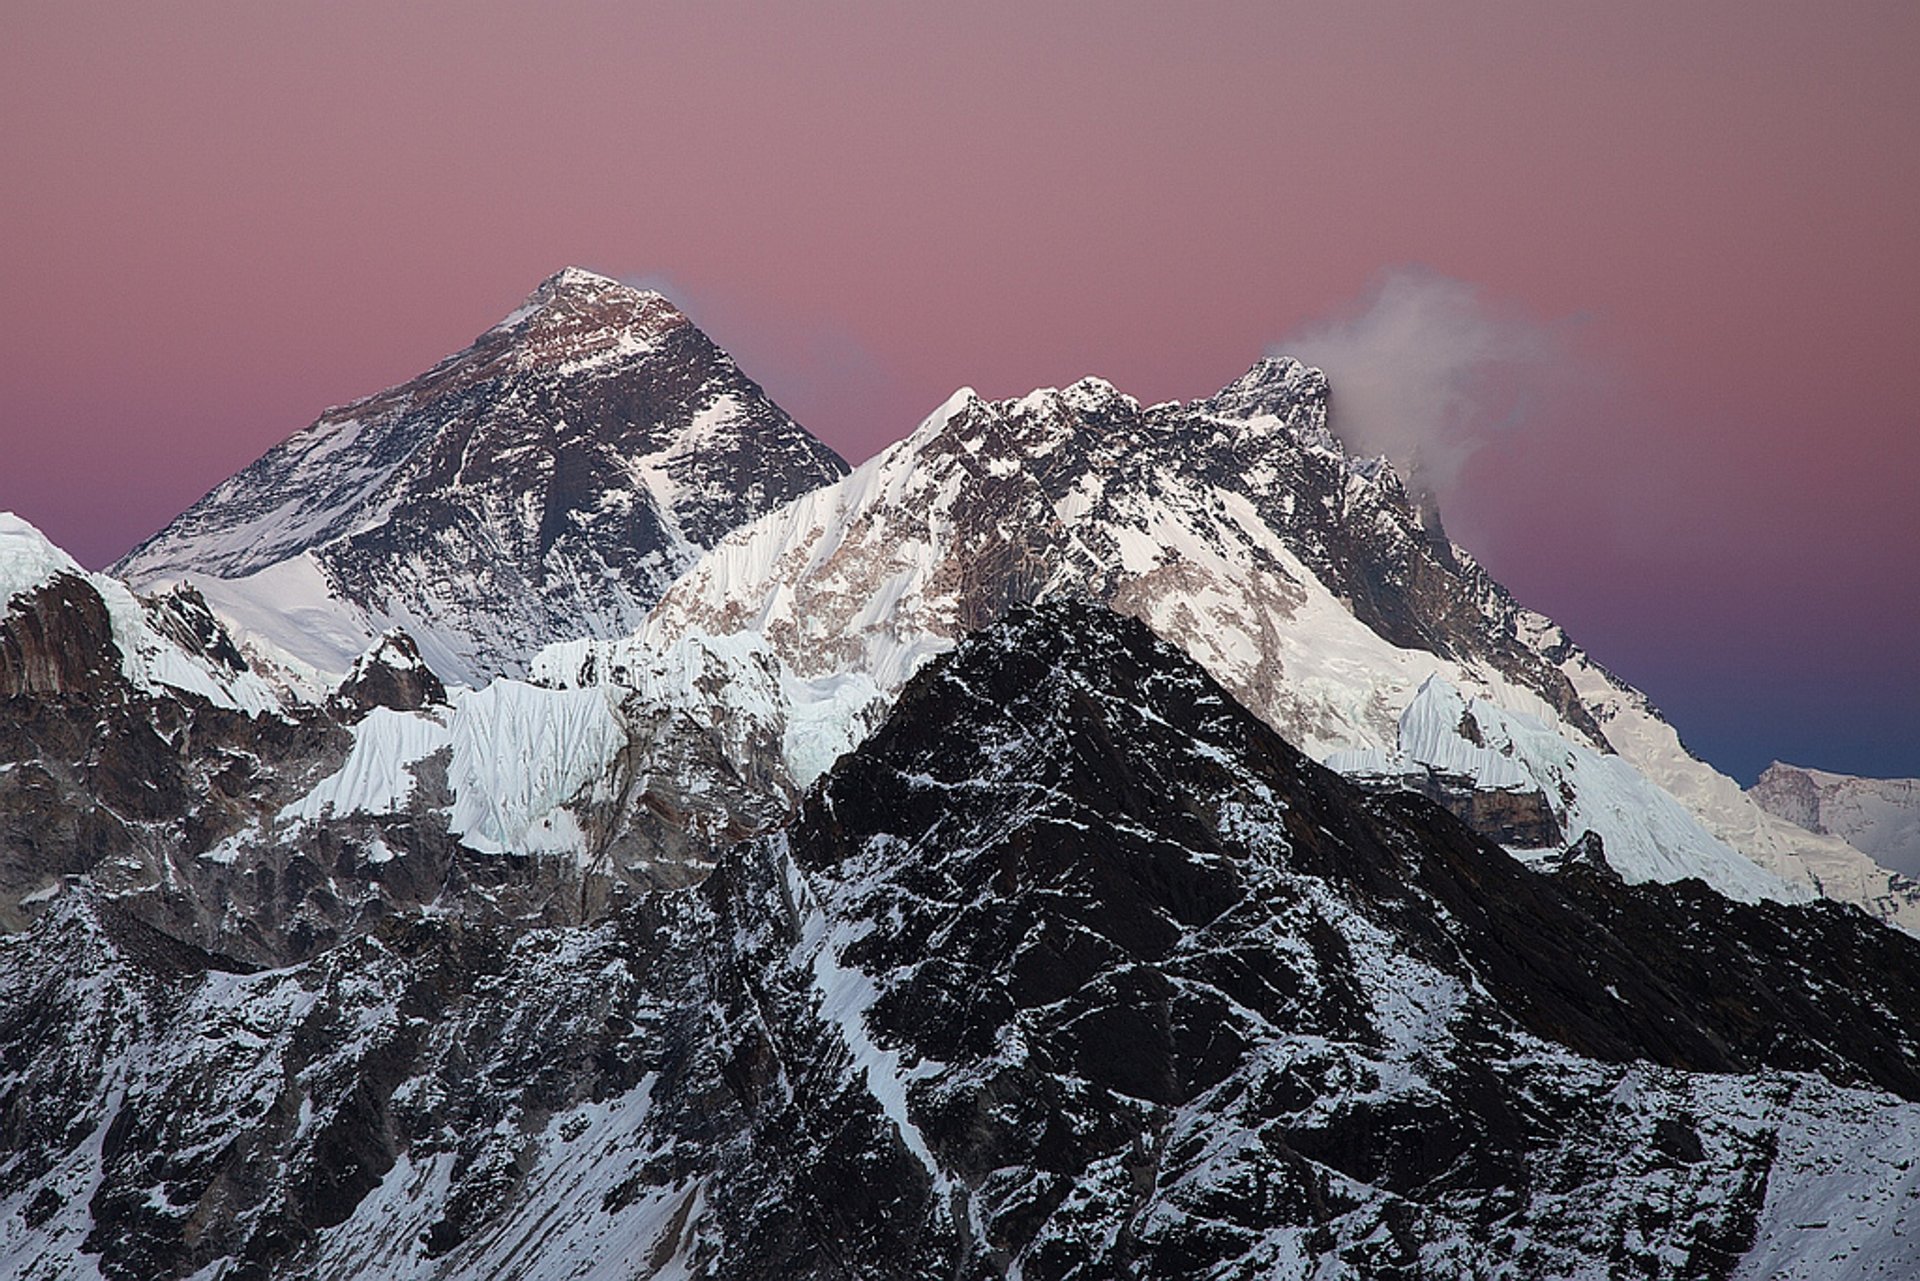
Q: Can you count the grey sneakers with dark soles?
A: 0